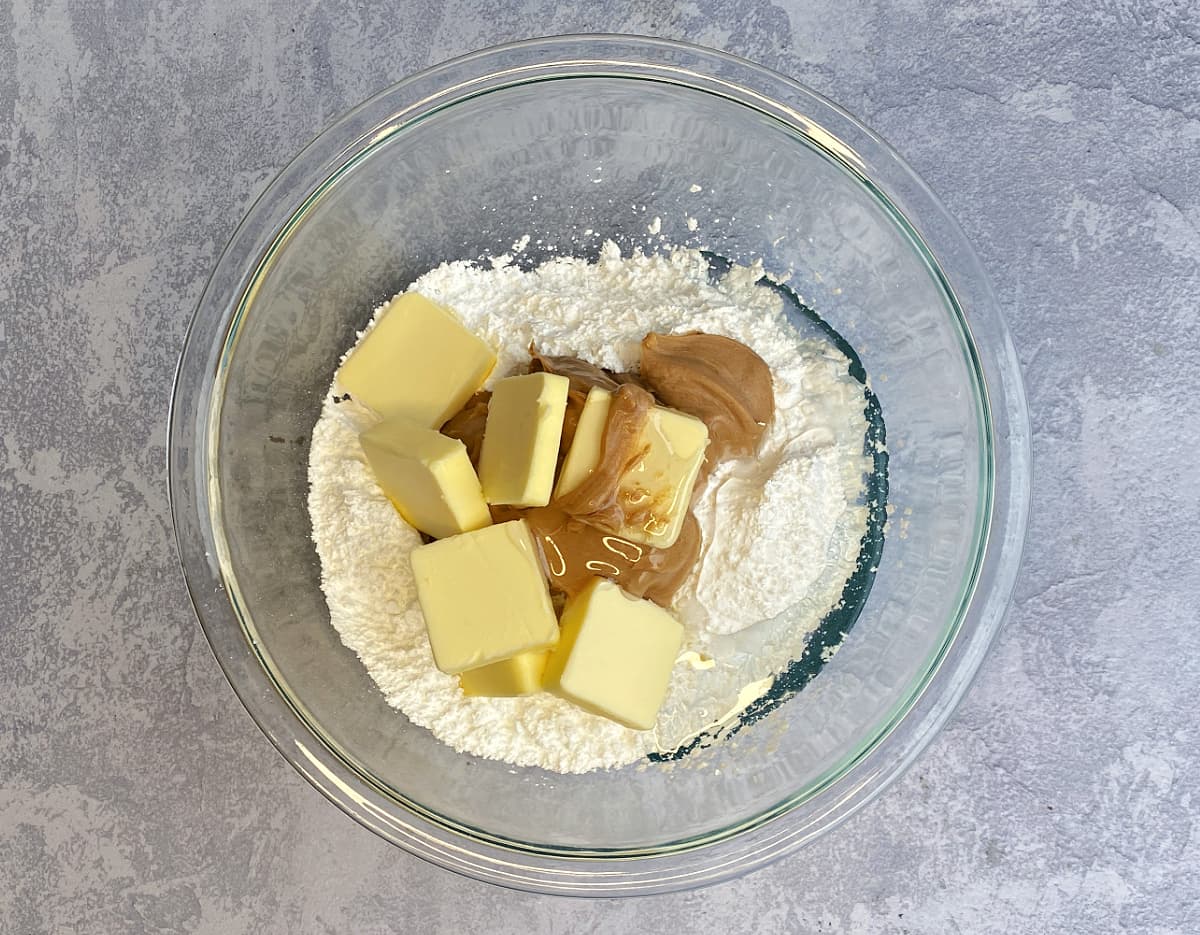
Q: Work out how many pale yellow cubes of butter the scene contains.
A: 7